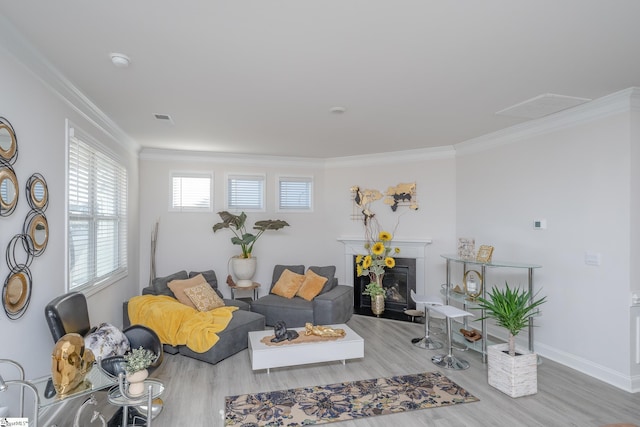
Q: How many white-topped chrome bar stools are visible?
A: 2